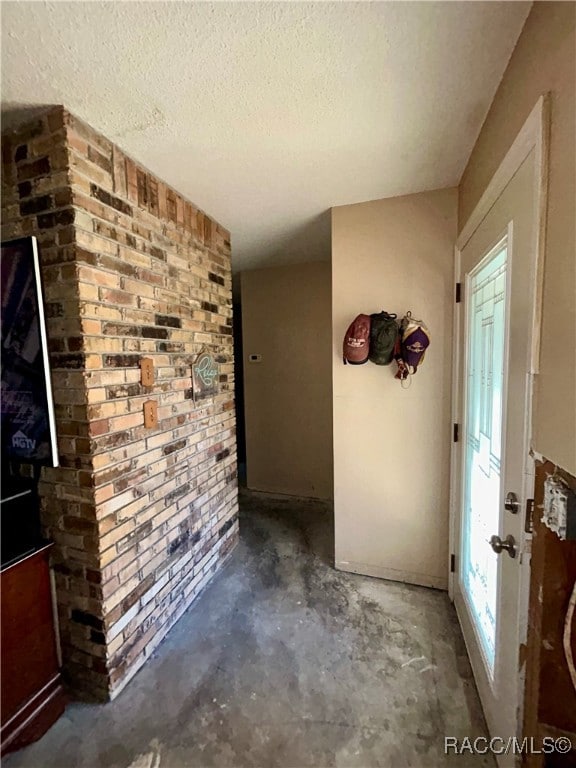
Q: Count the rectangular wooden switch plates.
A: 2